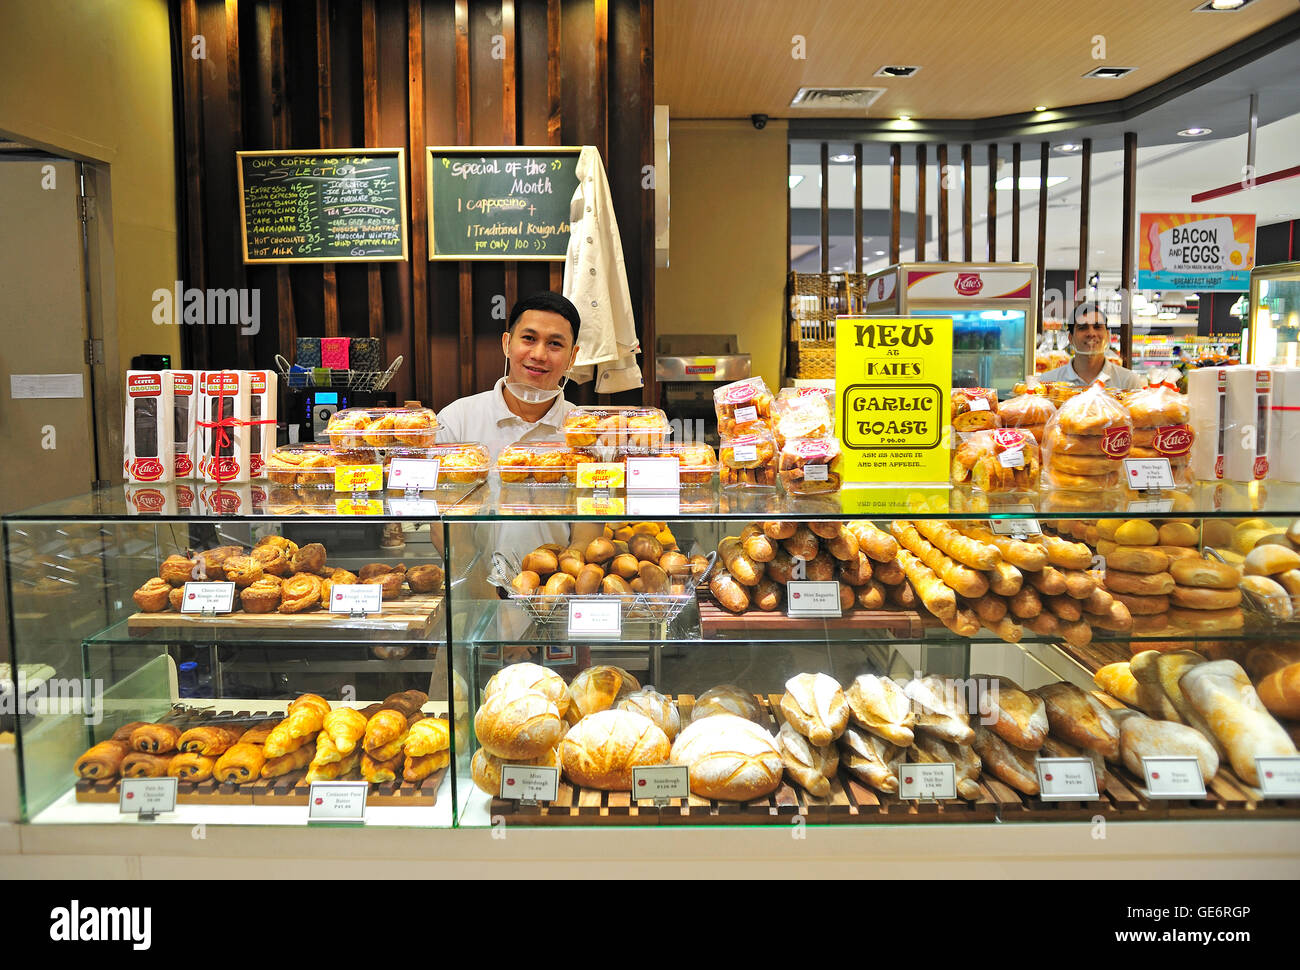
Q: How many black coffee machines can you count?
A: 1